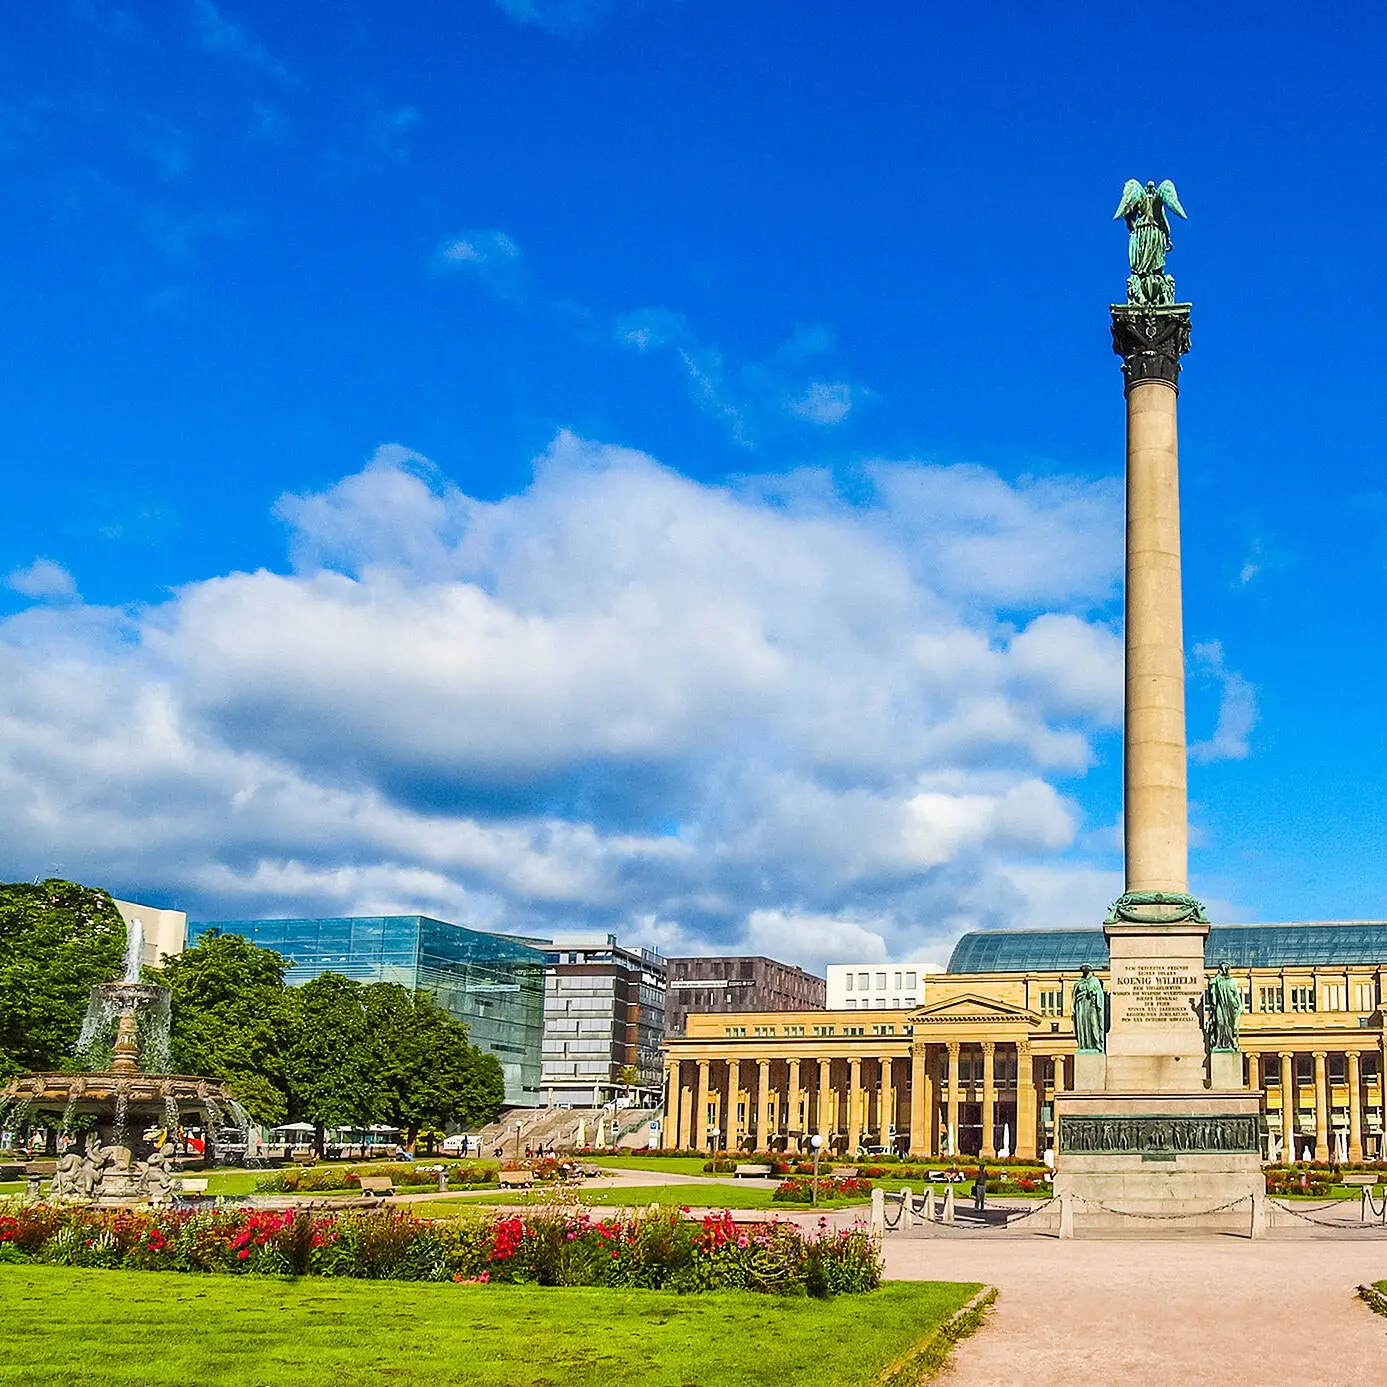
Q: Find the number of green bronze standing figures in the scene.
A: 3